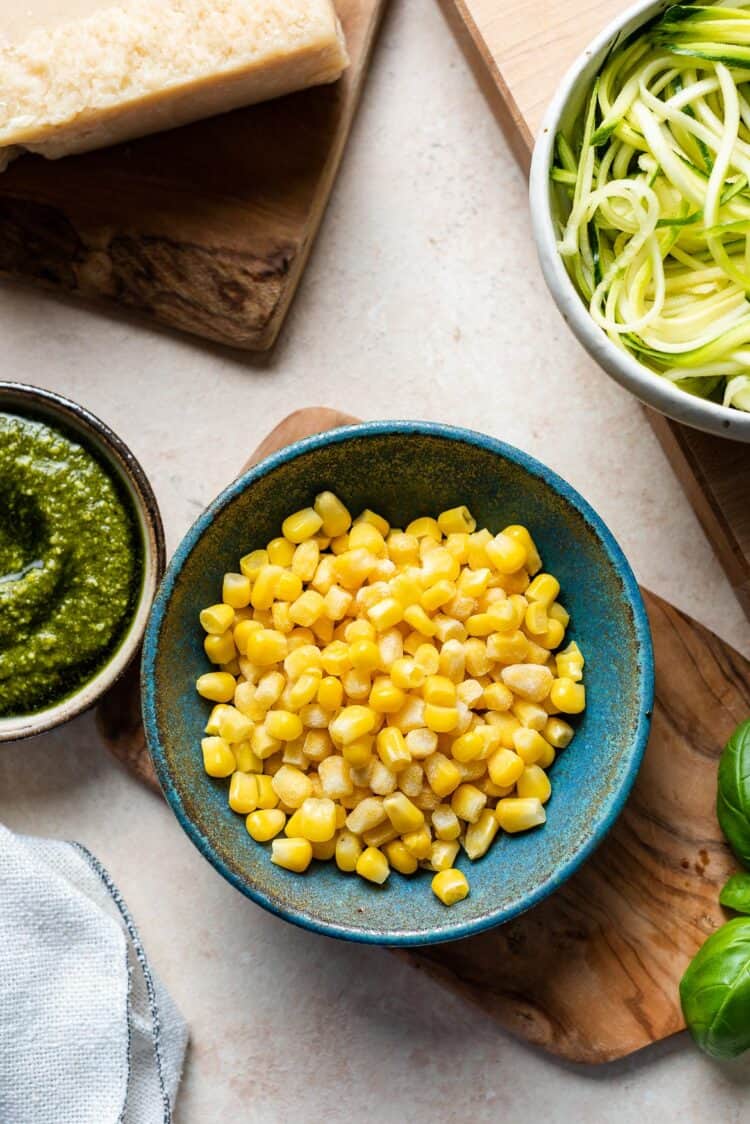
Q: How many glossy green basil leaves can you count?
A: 3